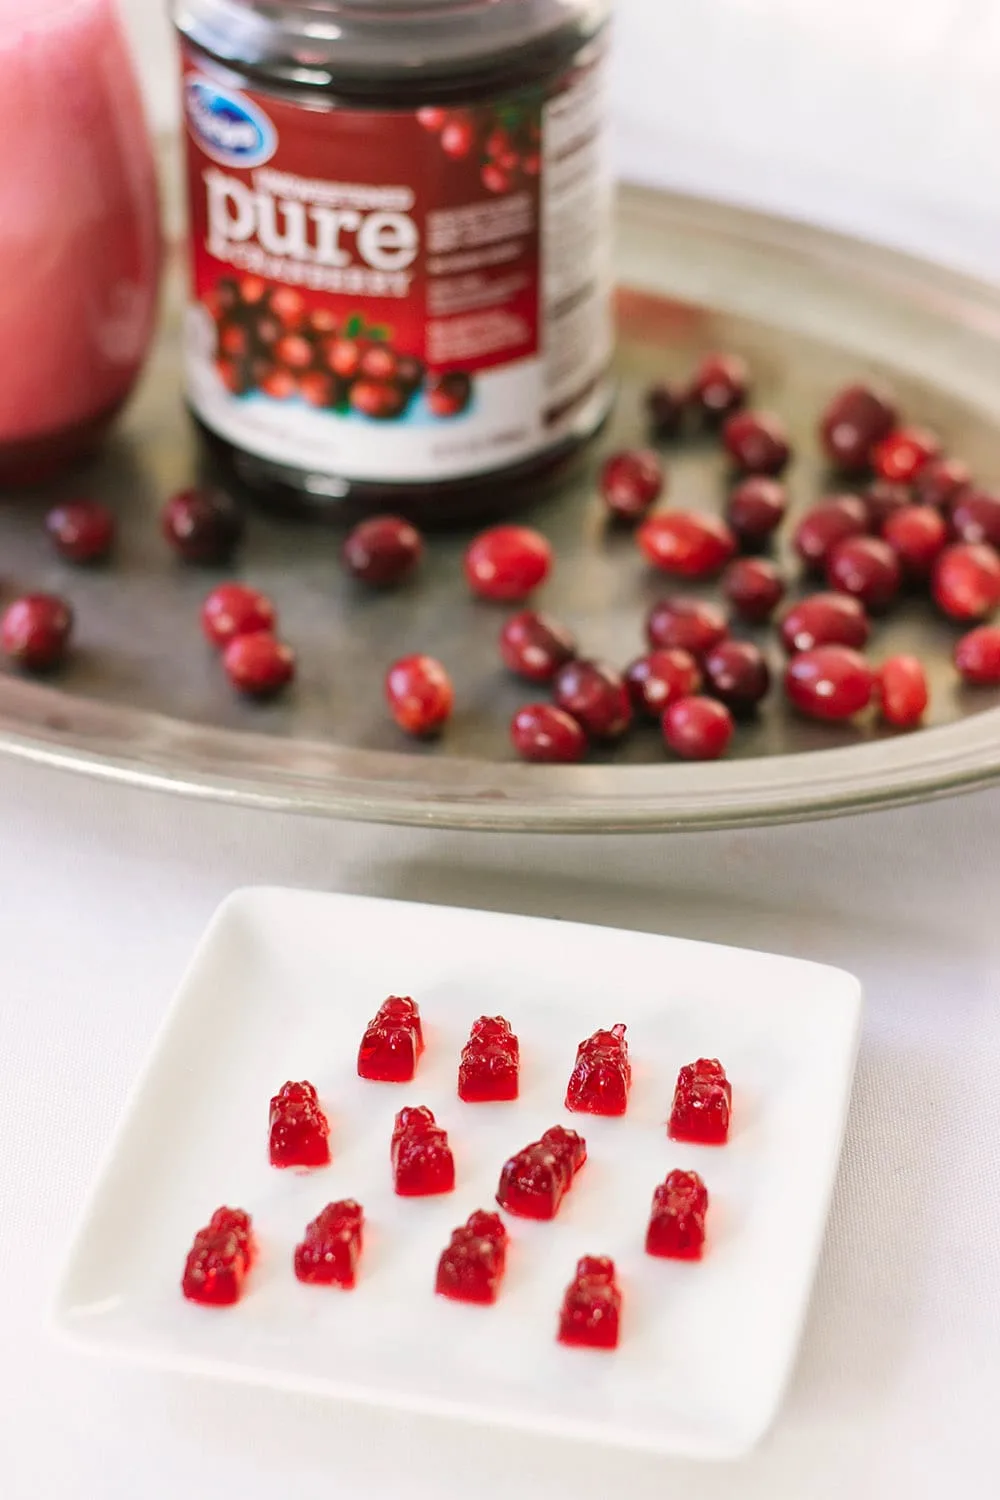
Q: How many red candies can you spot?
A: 12